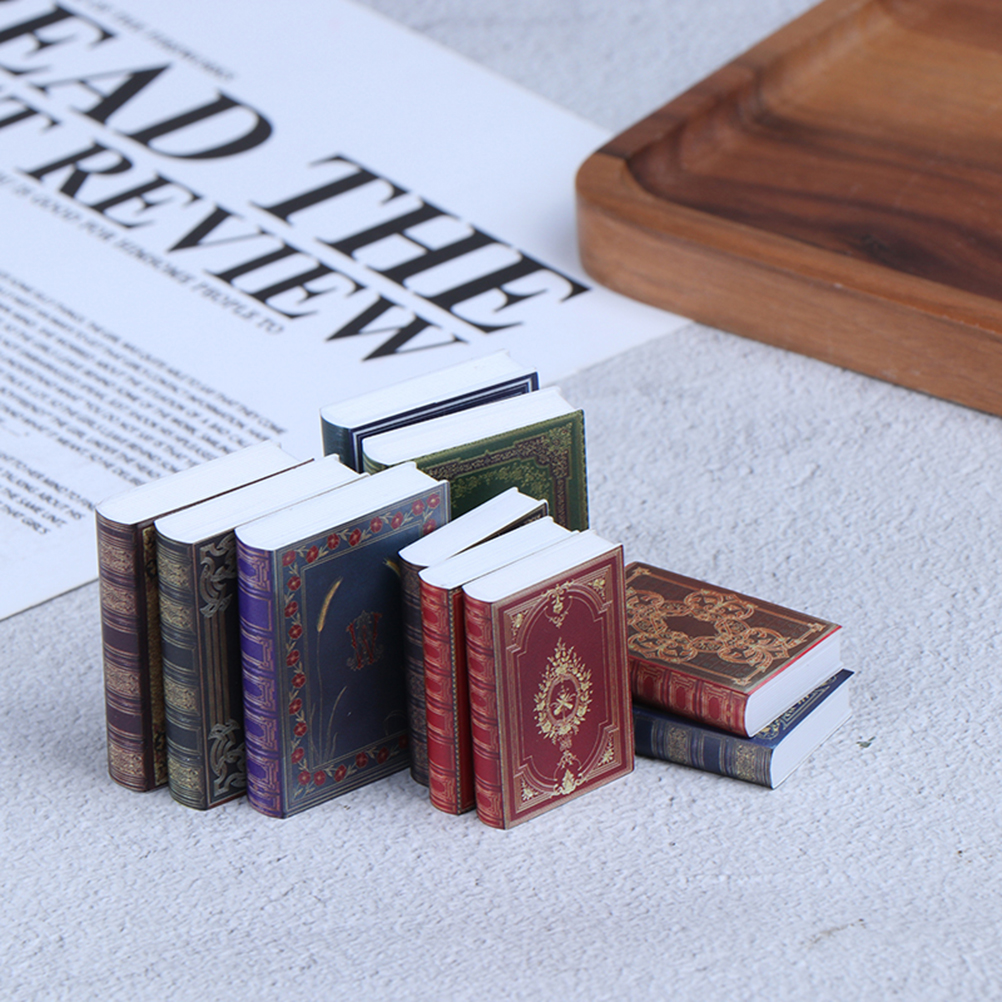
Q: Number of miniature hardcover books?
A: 10